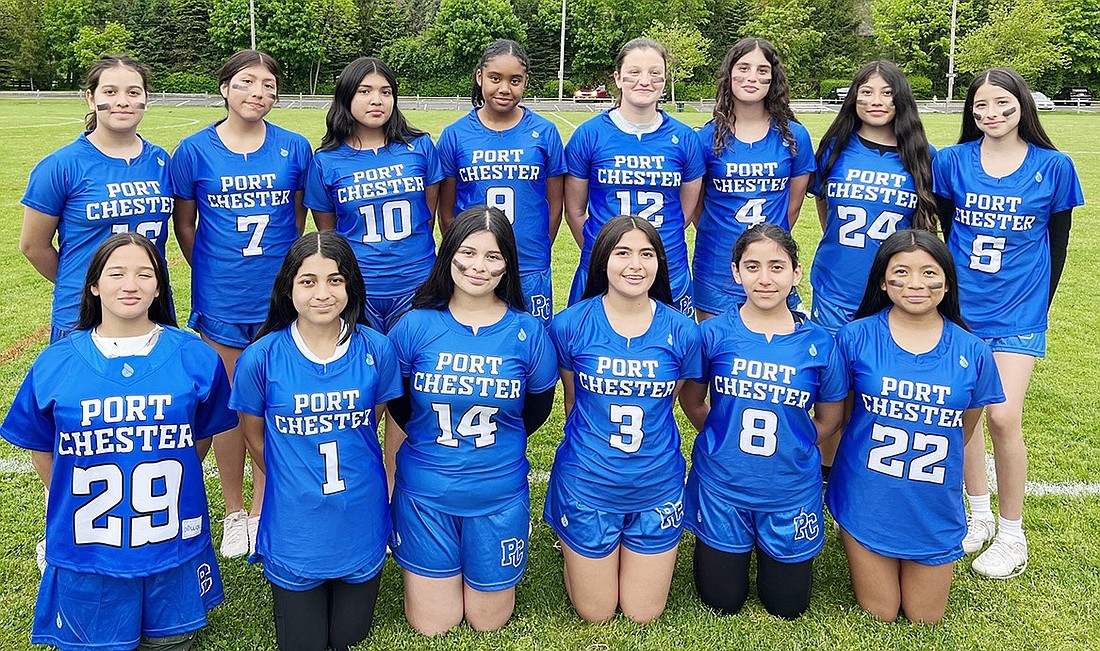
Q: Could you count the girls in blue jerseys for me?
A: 14